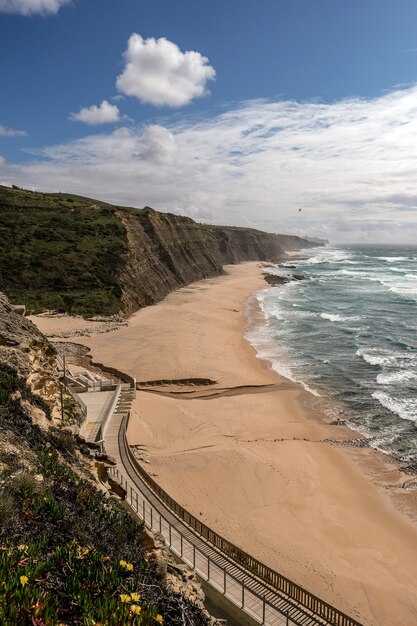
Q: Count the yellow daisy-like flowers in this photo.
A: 7